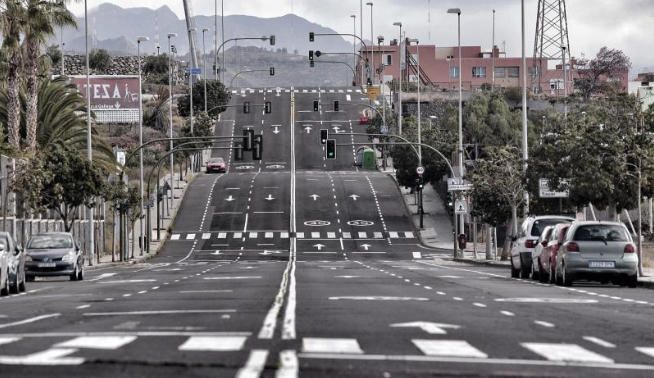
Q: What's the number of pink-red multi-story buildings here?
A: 1